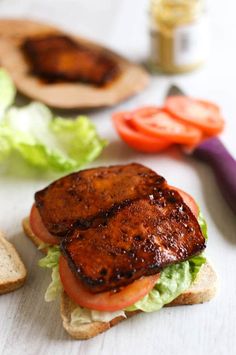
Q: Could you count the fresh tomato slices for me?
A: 6